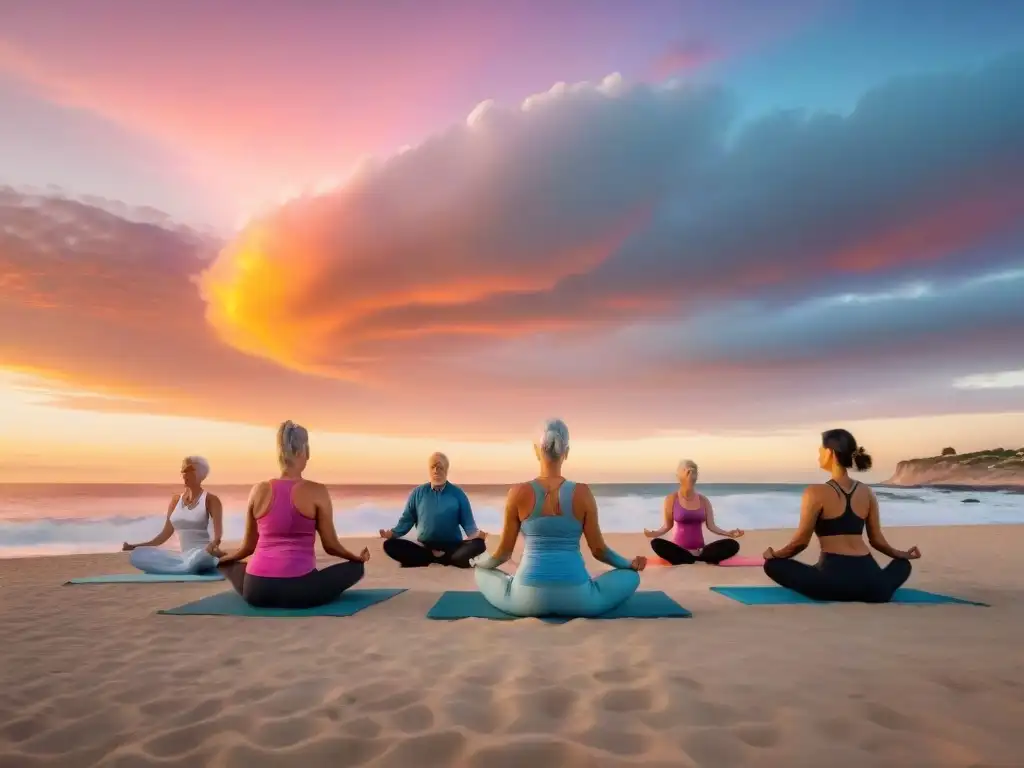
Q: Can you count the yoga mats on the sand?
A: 5